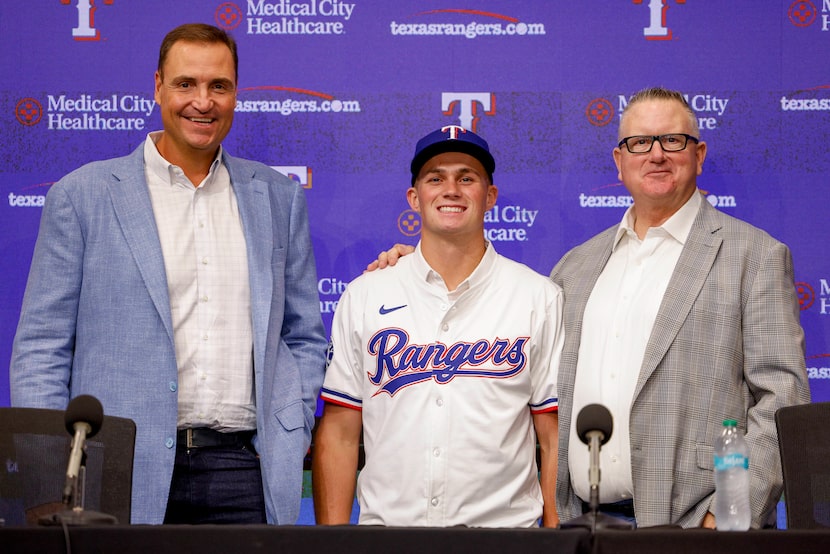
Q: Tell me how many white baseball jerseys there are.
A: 1